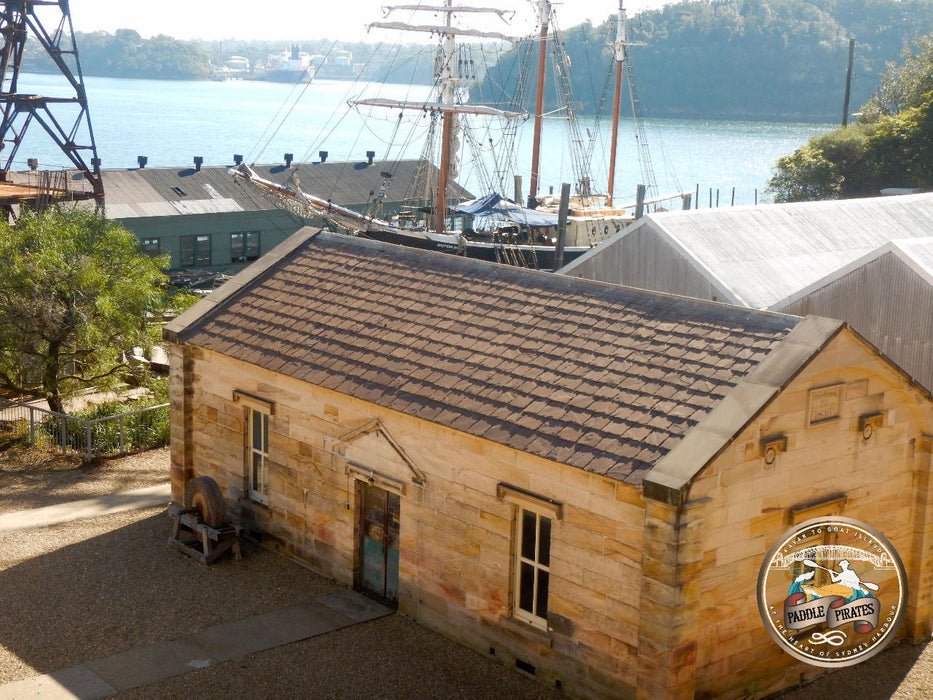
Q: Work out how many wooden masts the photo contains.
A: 3